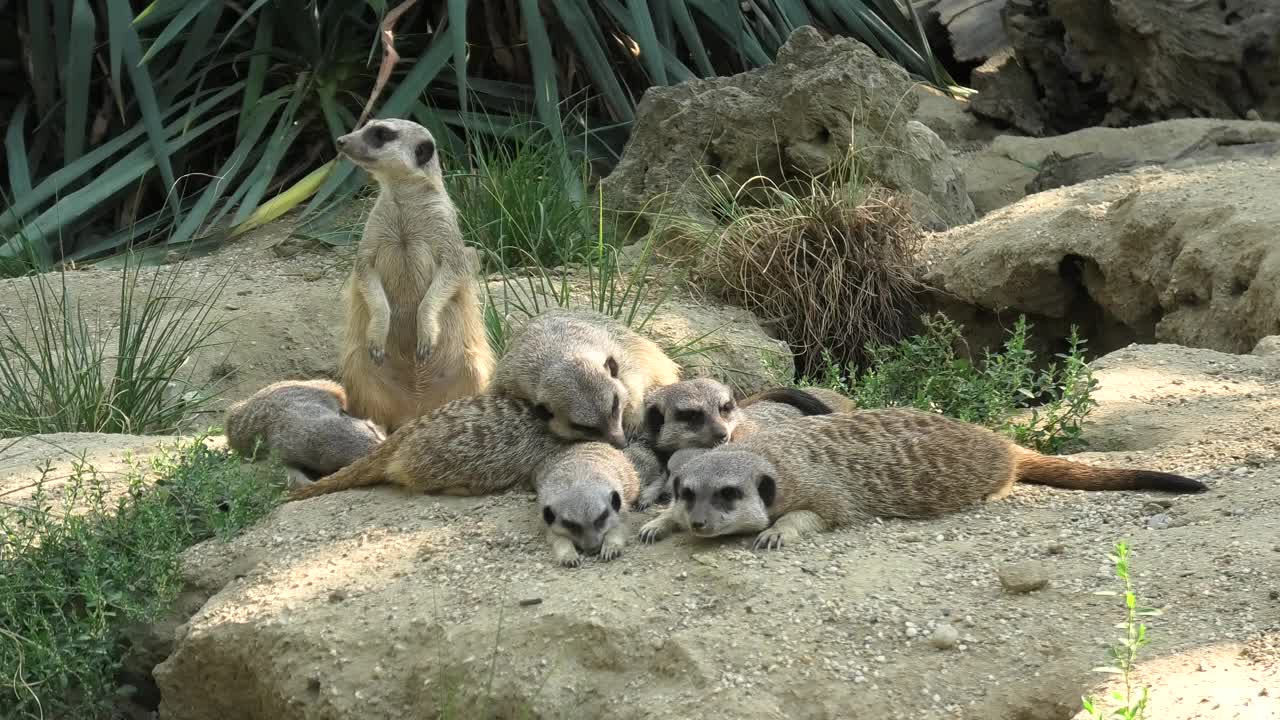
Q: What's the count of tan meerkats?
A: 7